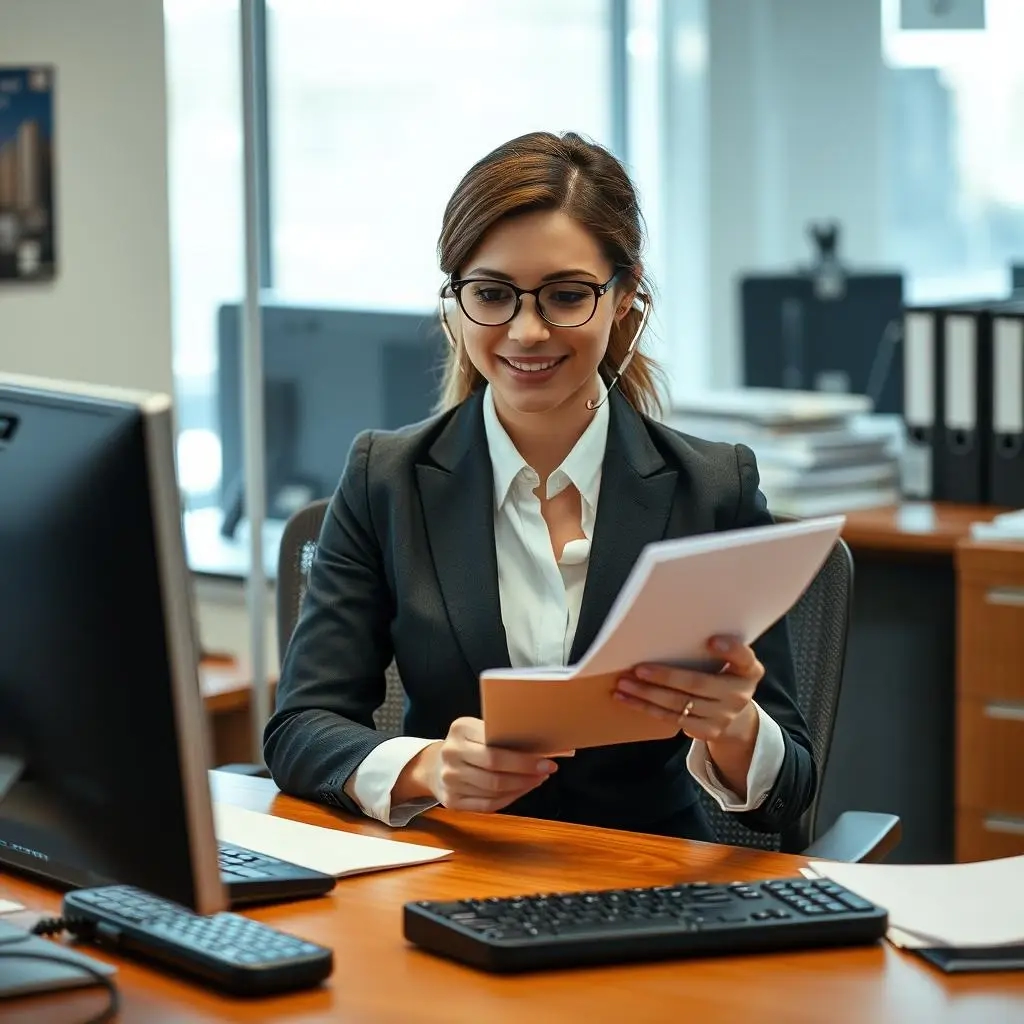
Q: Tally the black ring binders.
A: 3